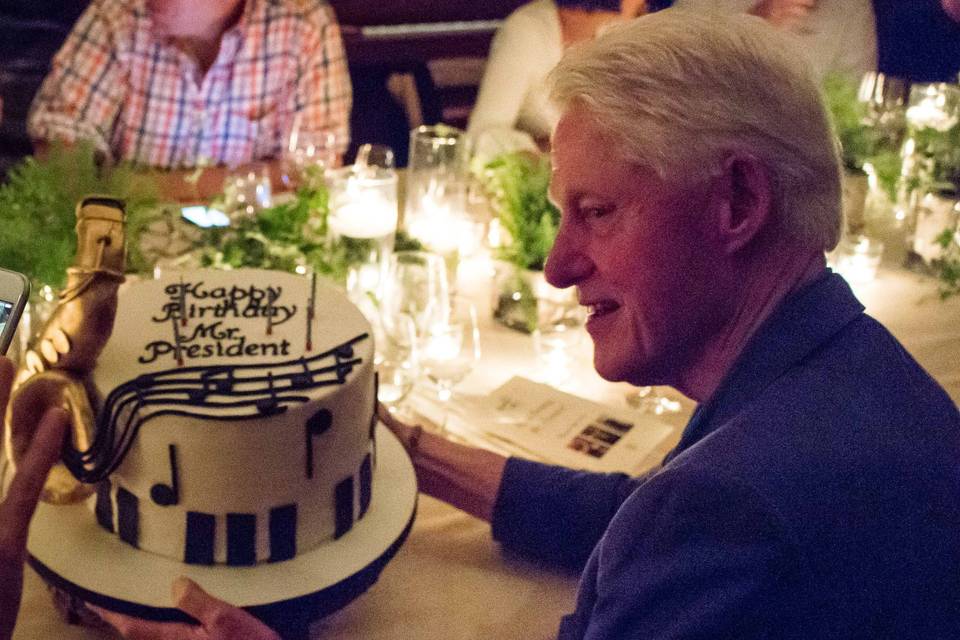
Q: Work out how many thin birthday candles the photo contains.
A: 5